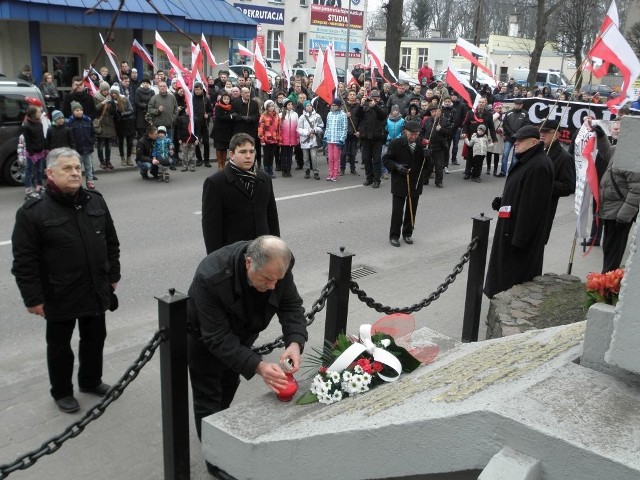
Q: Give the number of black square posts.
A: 3